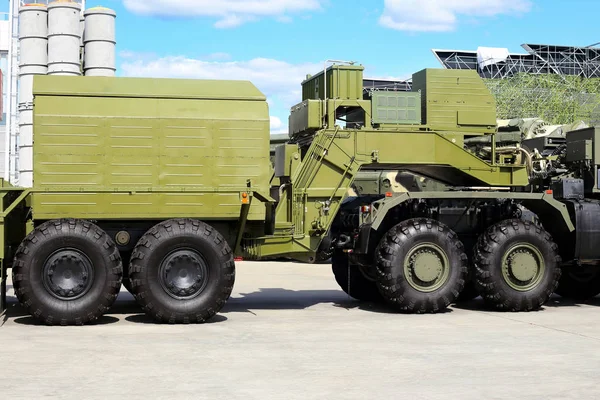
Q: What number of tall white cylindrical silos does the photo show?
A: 3